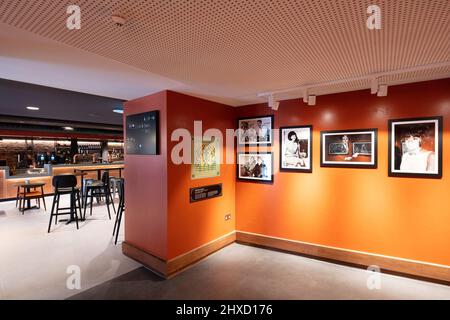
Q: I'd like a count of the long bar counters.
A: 1